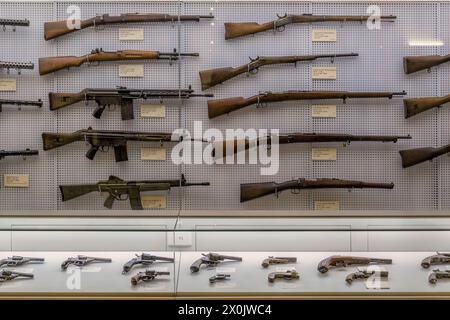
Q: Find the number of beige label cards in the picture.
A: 12